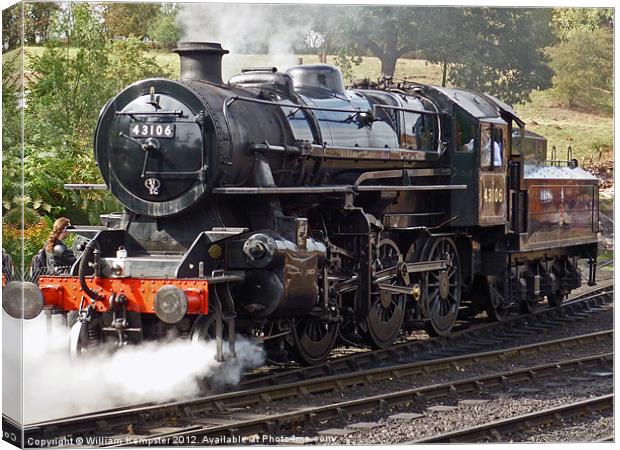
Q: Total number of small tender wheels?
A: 3